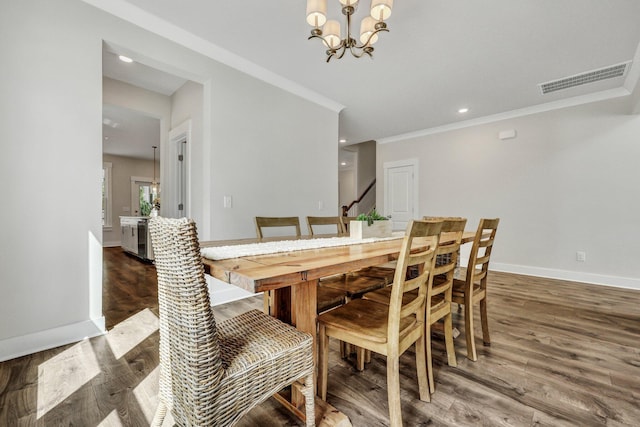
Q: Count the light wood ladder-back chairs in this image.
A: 6